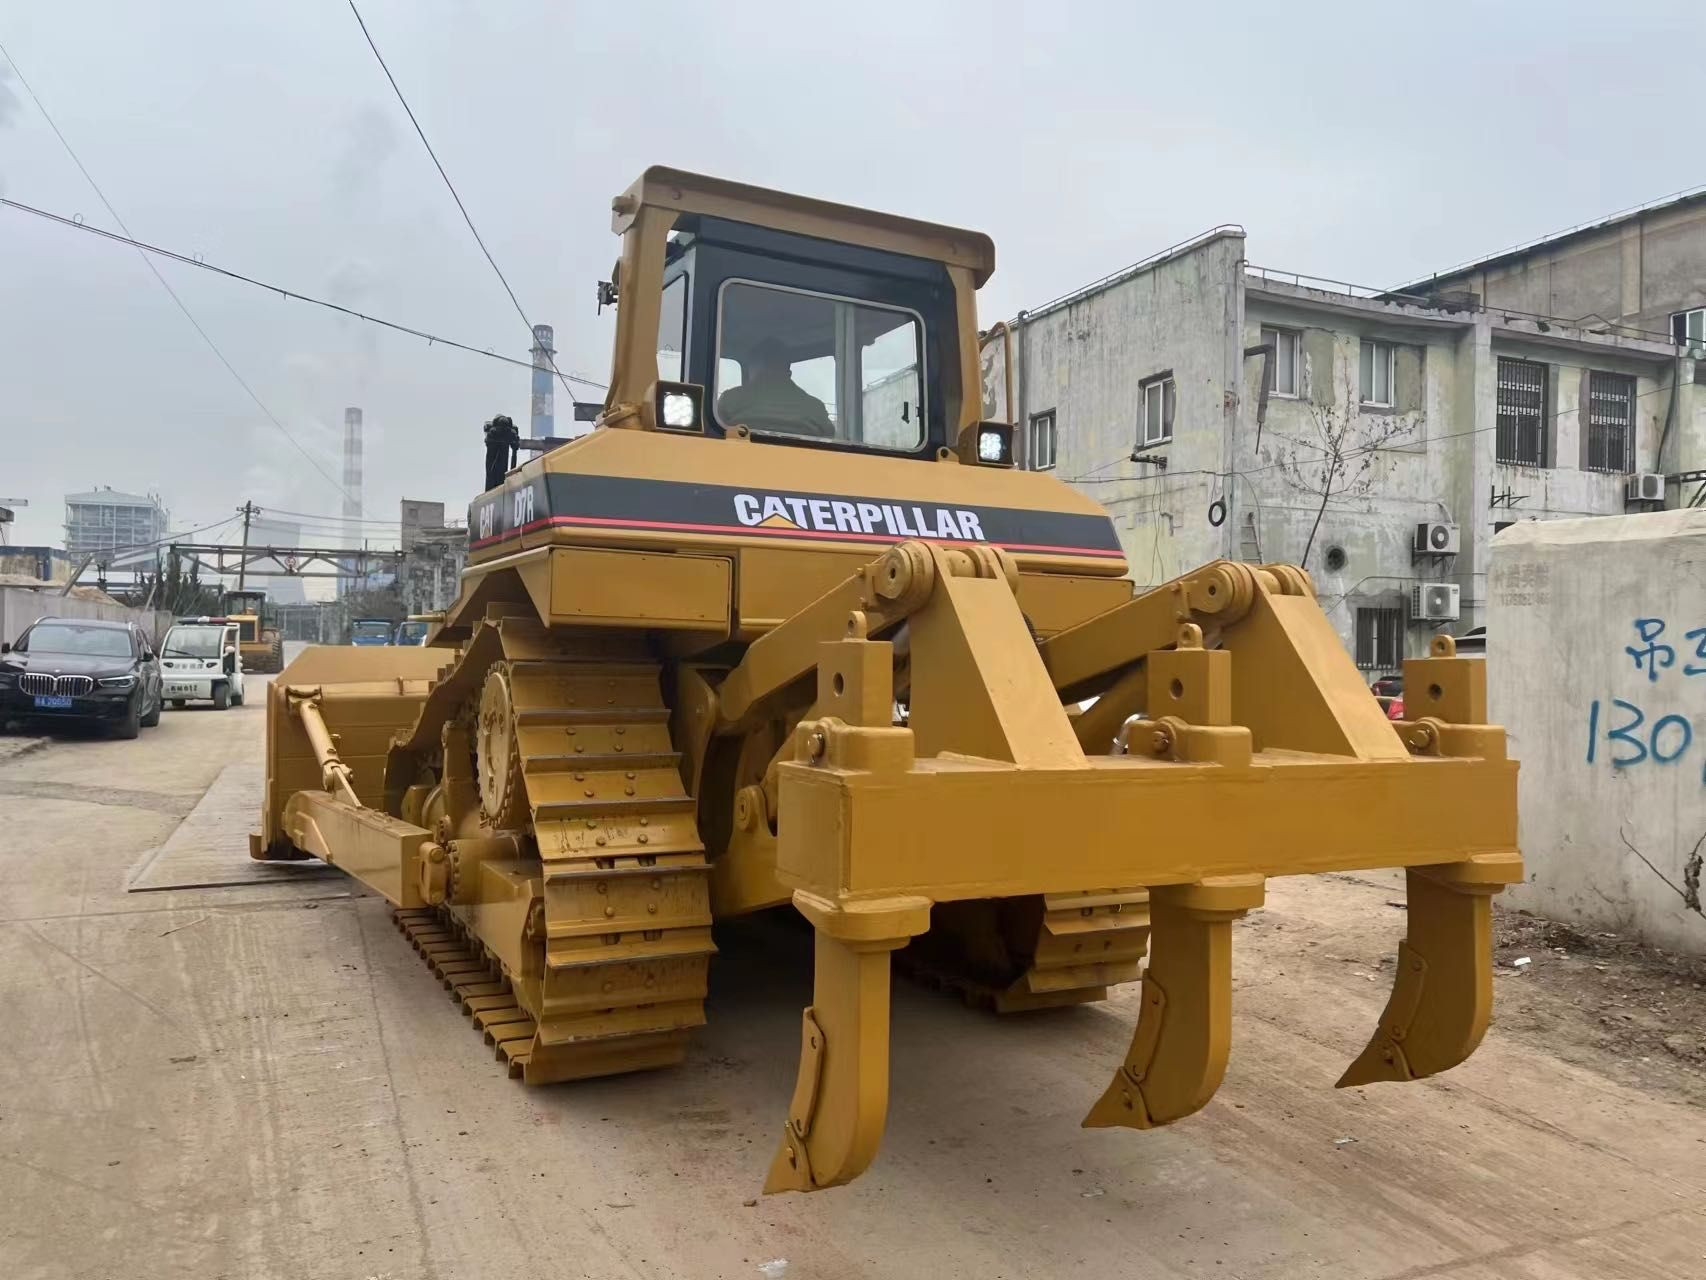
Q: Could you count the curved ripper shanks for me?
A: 3